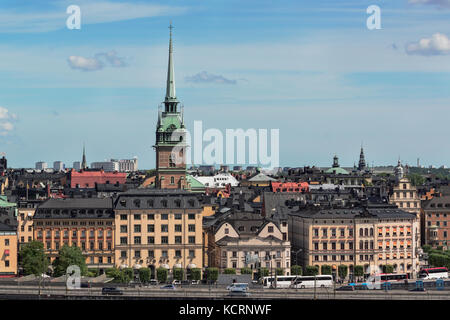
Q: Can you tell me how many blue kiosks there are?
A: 3